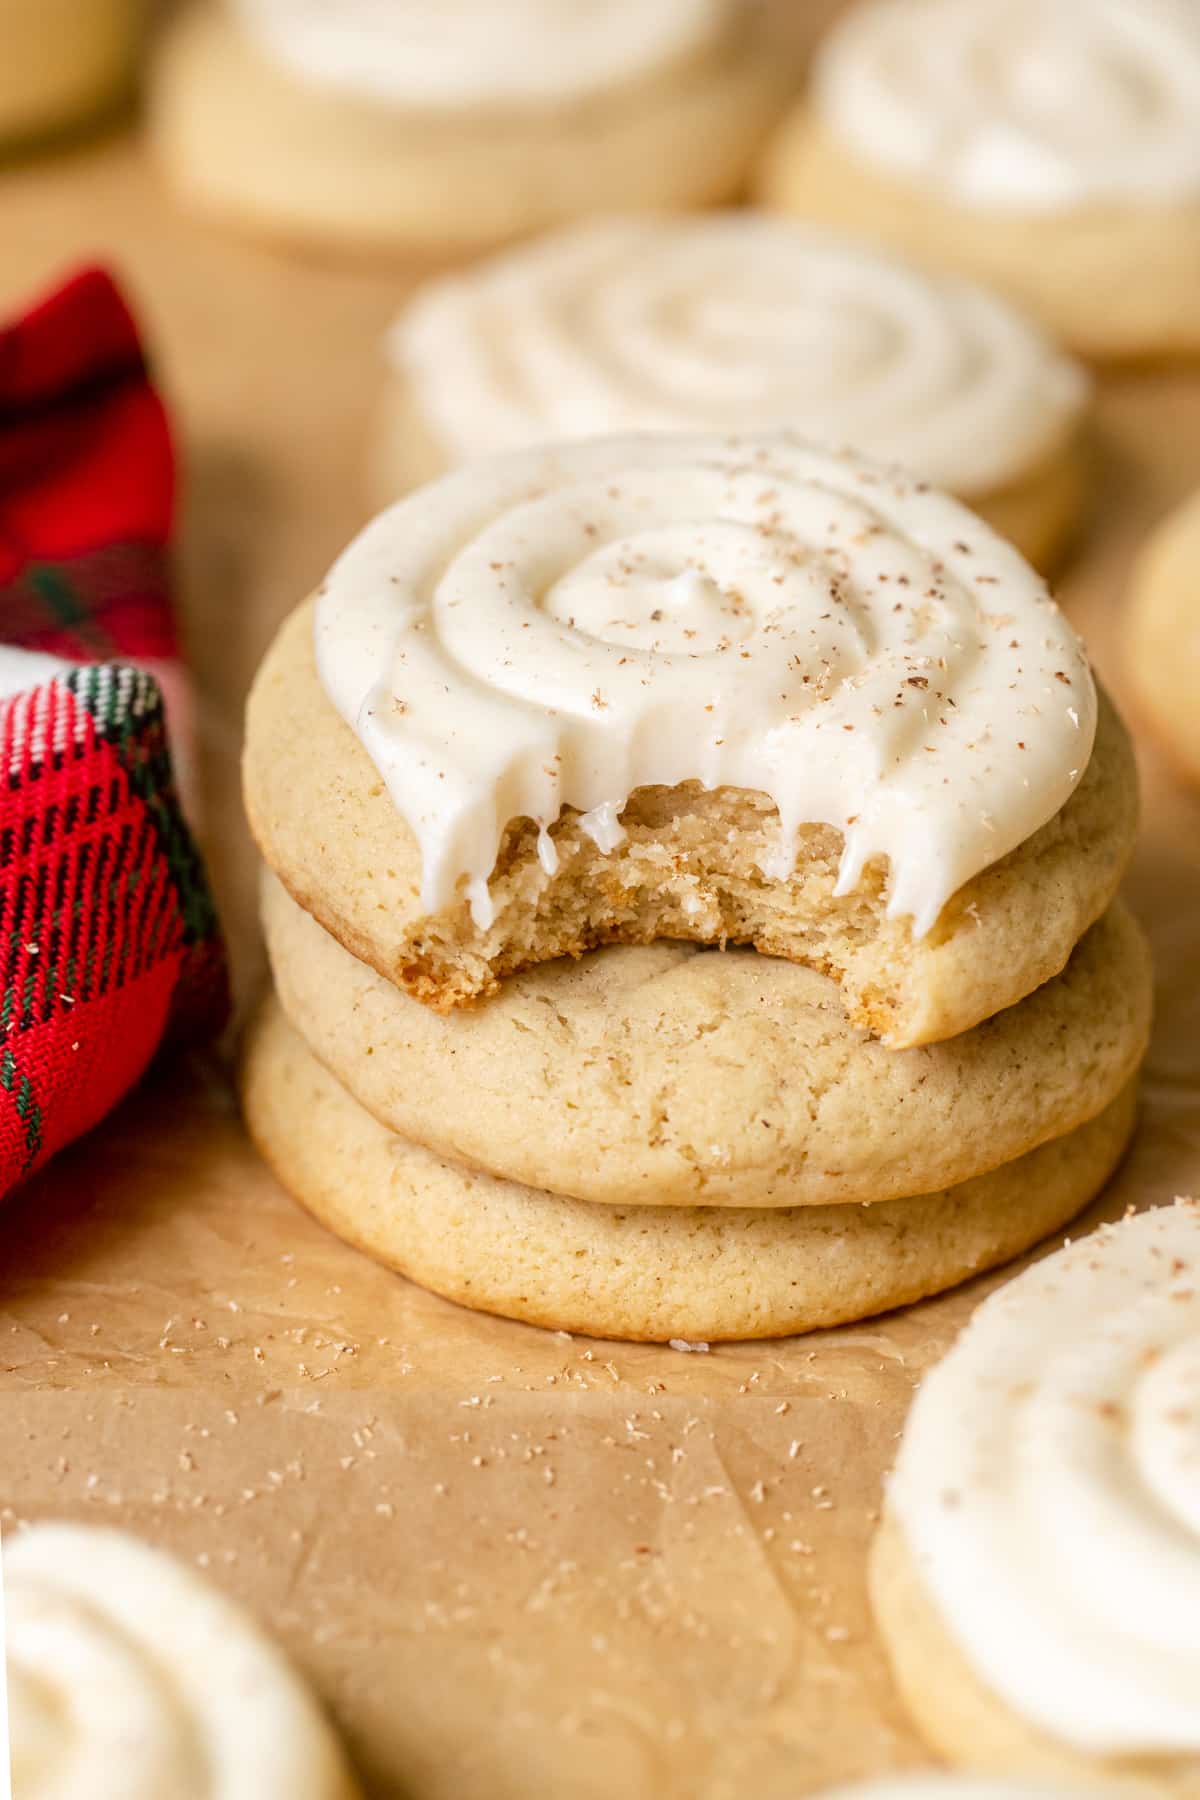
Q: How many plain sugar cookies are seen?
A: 2